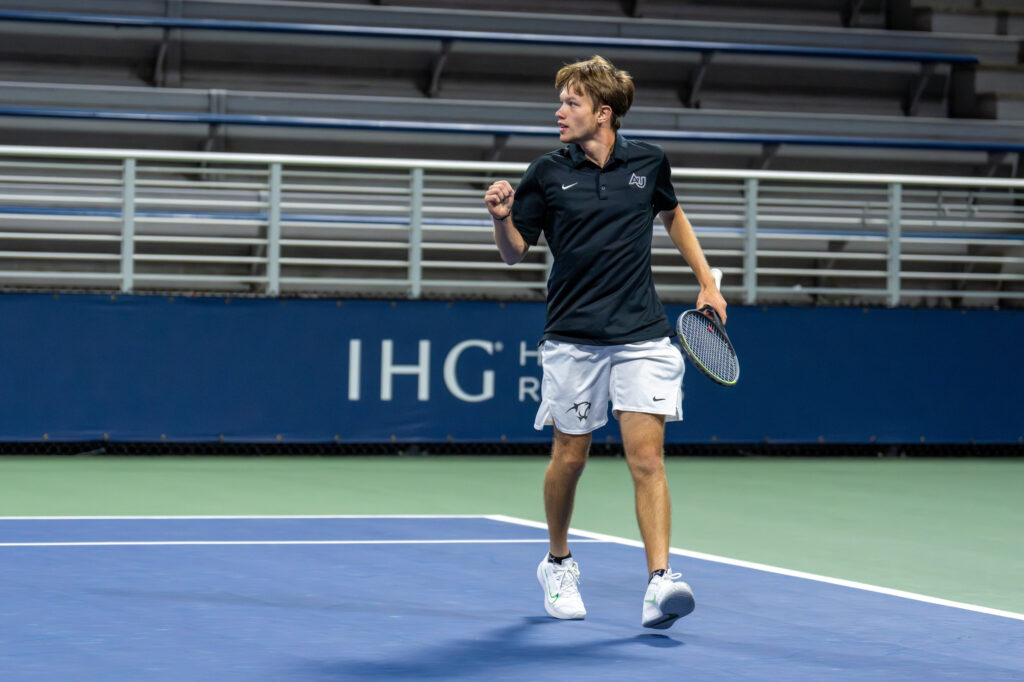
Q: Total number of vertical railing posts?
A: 6